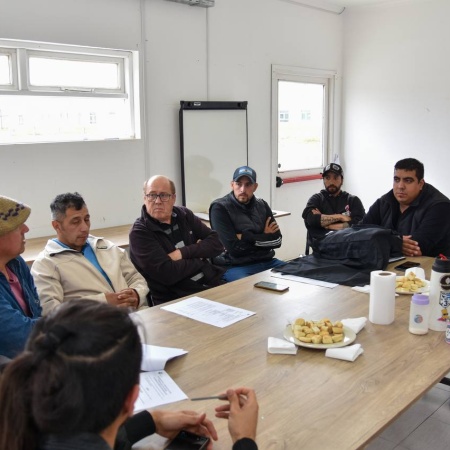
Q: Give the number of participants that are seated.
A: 7